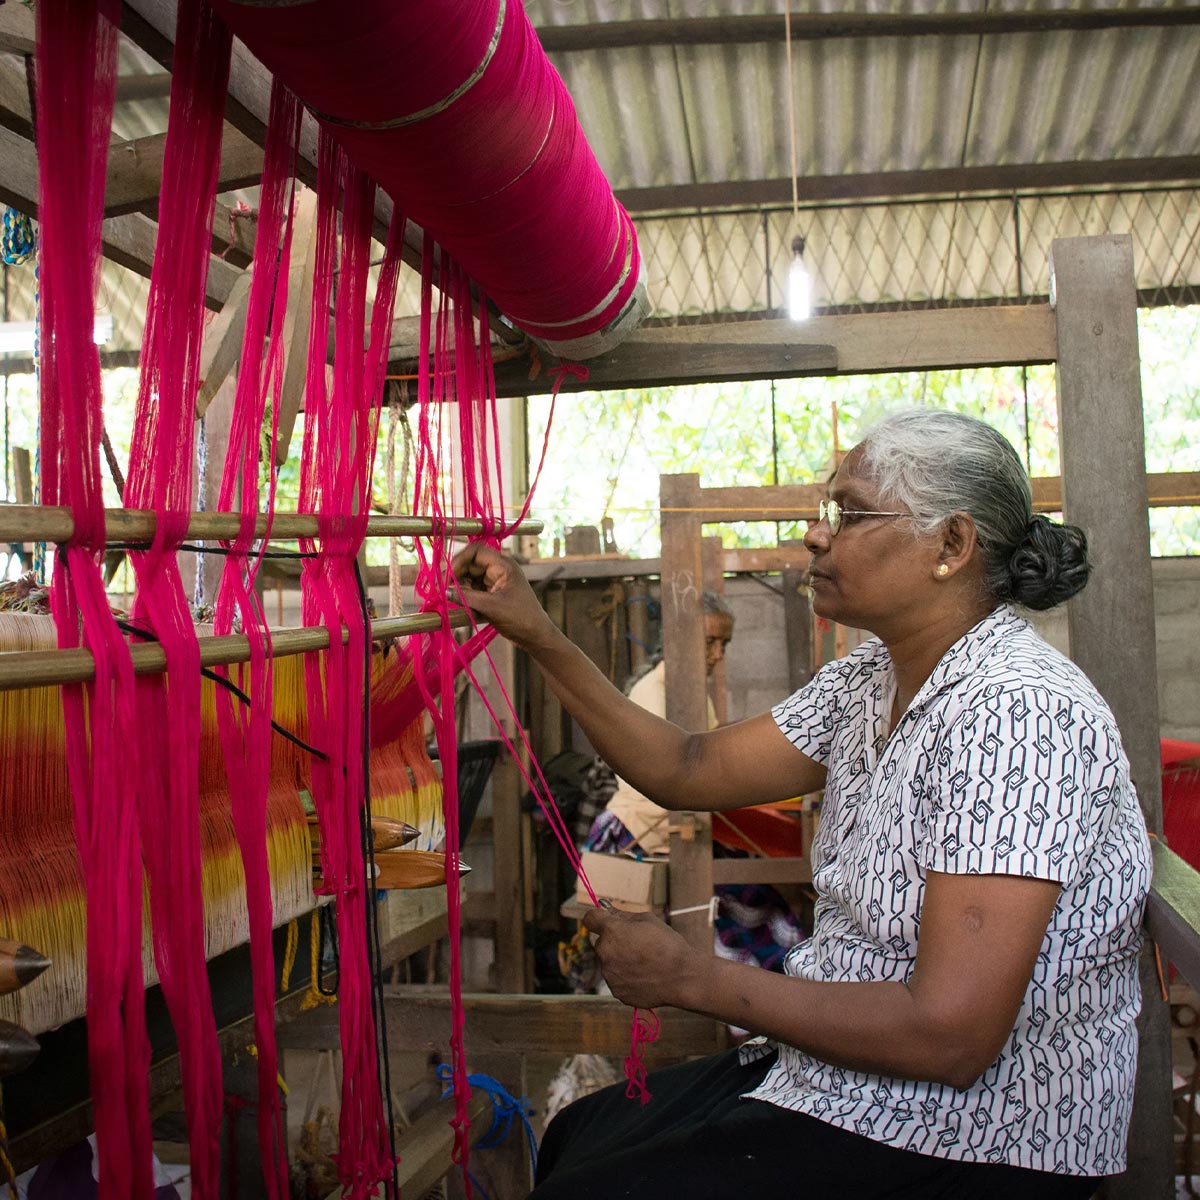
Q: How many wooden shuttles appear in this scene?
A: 4